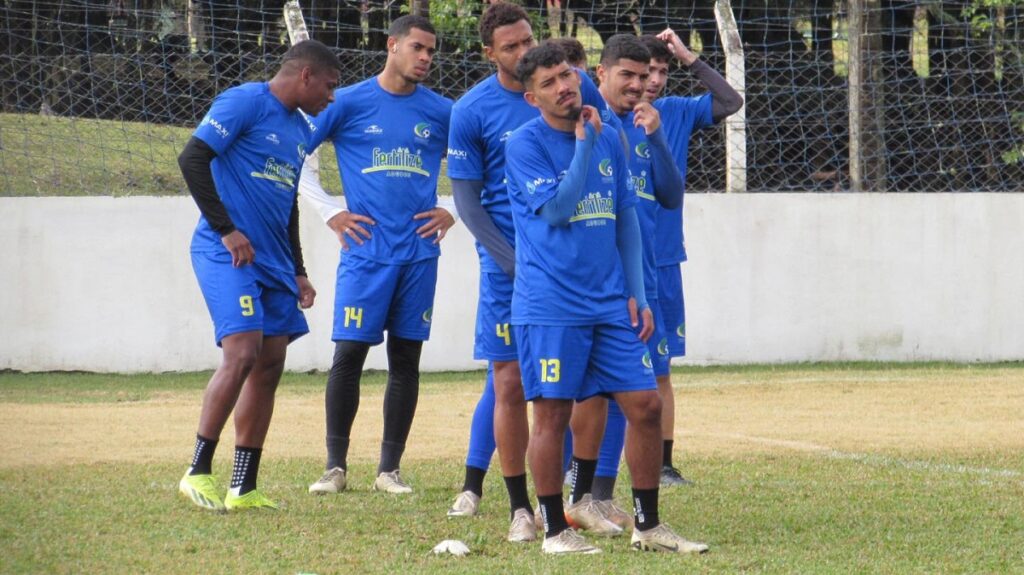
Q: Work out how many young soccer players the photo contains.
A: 7